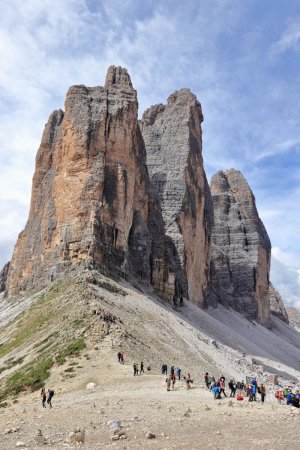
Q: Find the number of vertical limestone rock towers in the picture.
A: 3